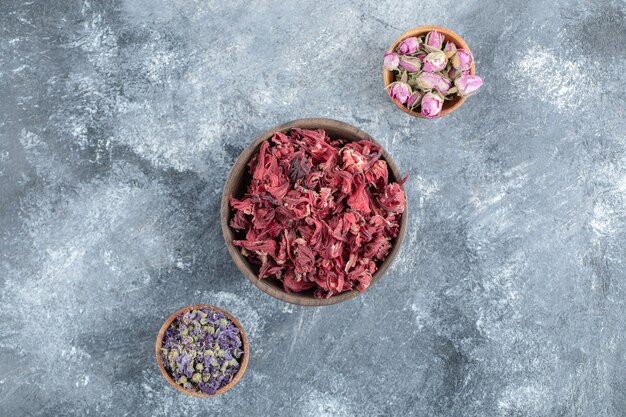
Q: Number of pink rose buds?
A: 12